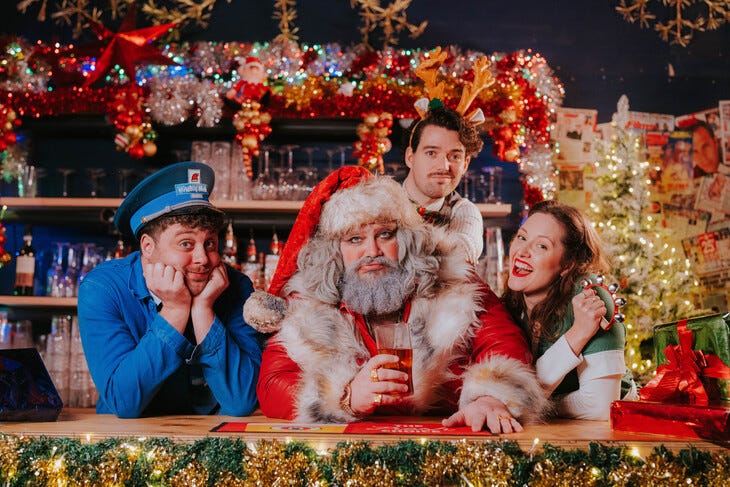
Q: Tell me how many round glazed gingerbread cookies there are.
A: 0